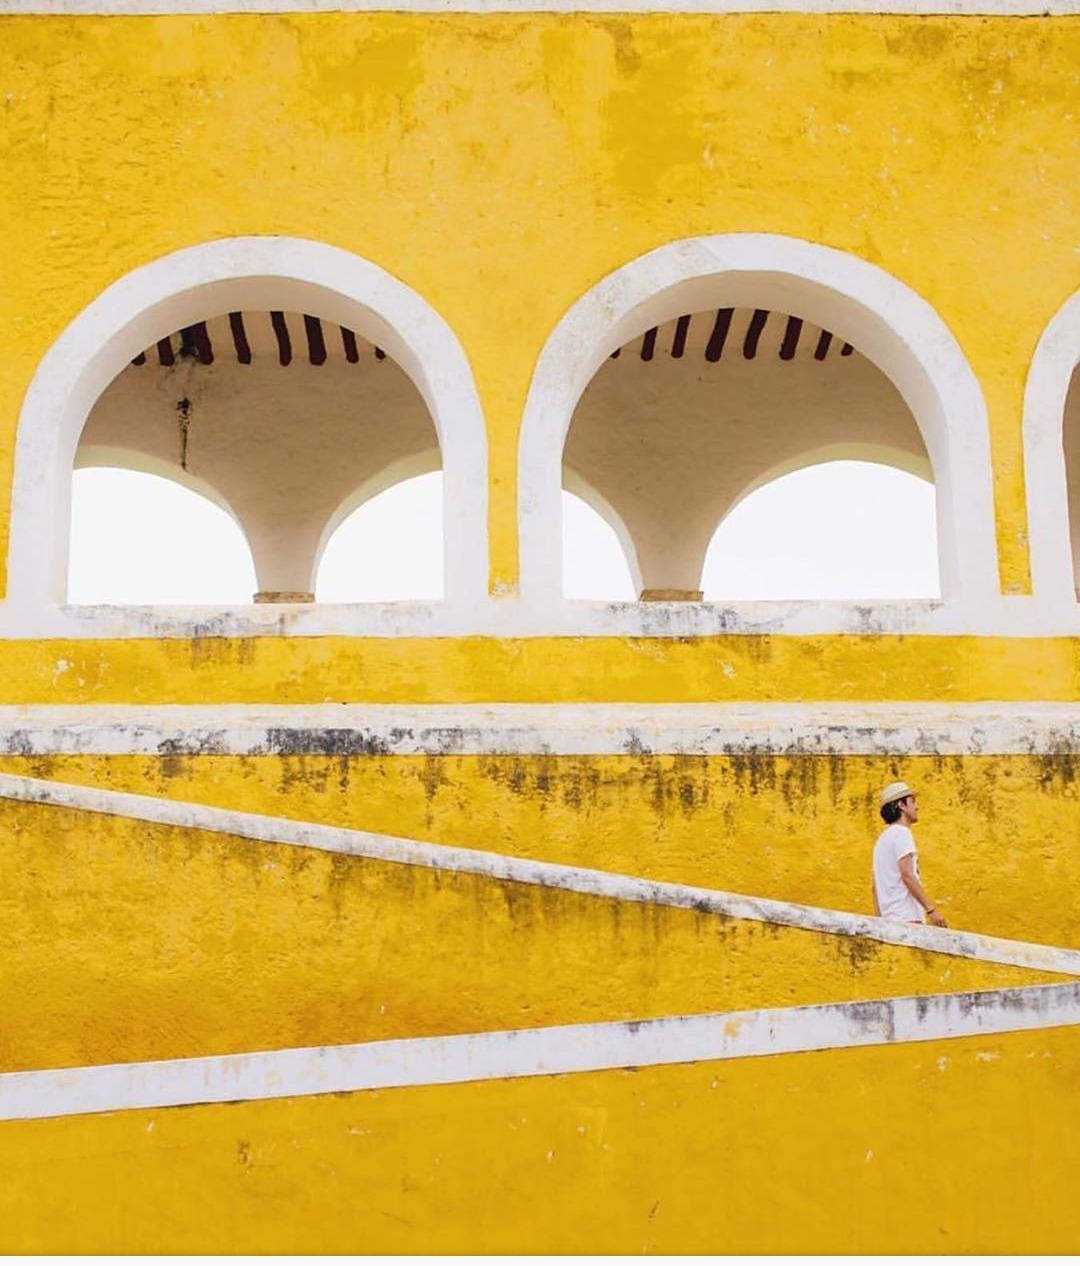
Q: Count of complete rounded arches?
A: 2